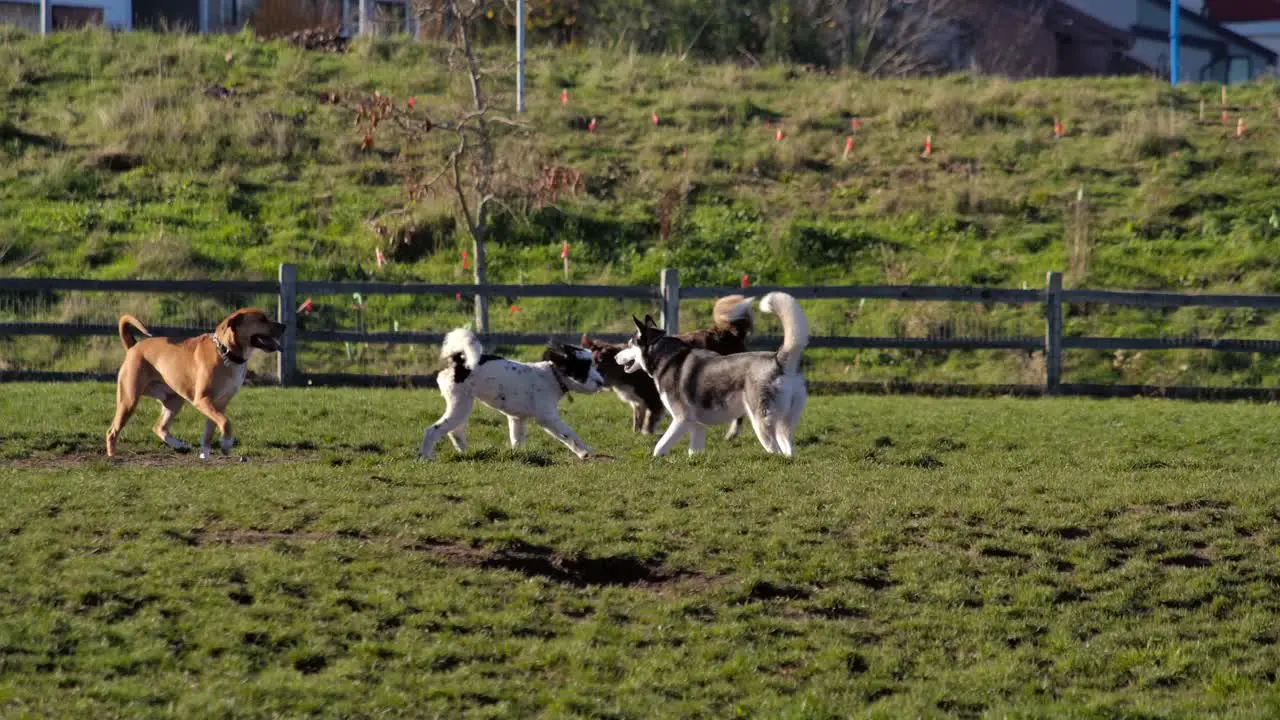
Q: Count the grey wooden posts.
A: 3